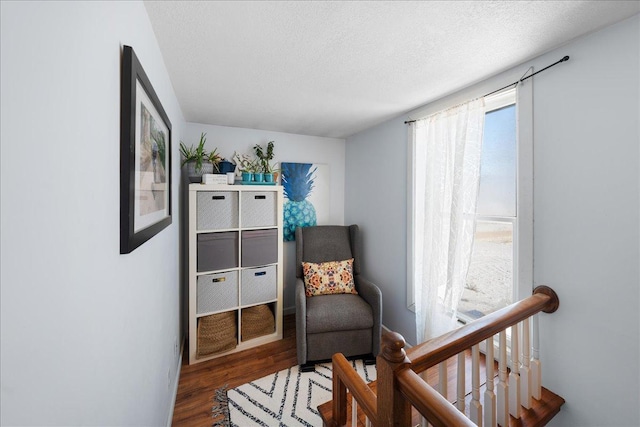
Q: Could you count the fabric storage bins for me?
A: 6